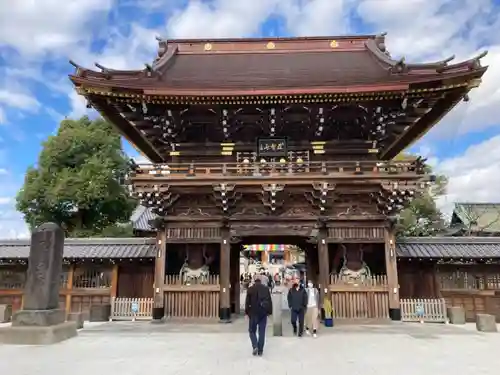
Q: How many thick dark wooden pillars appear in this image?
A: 4